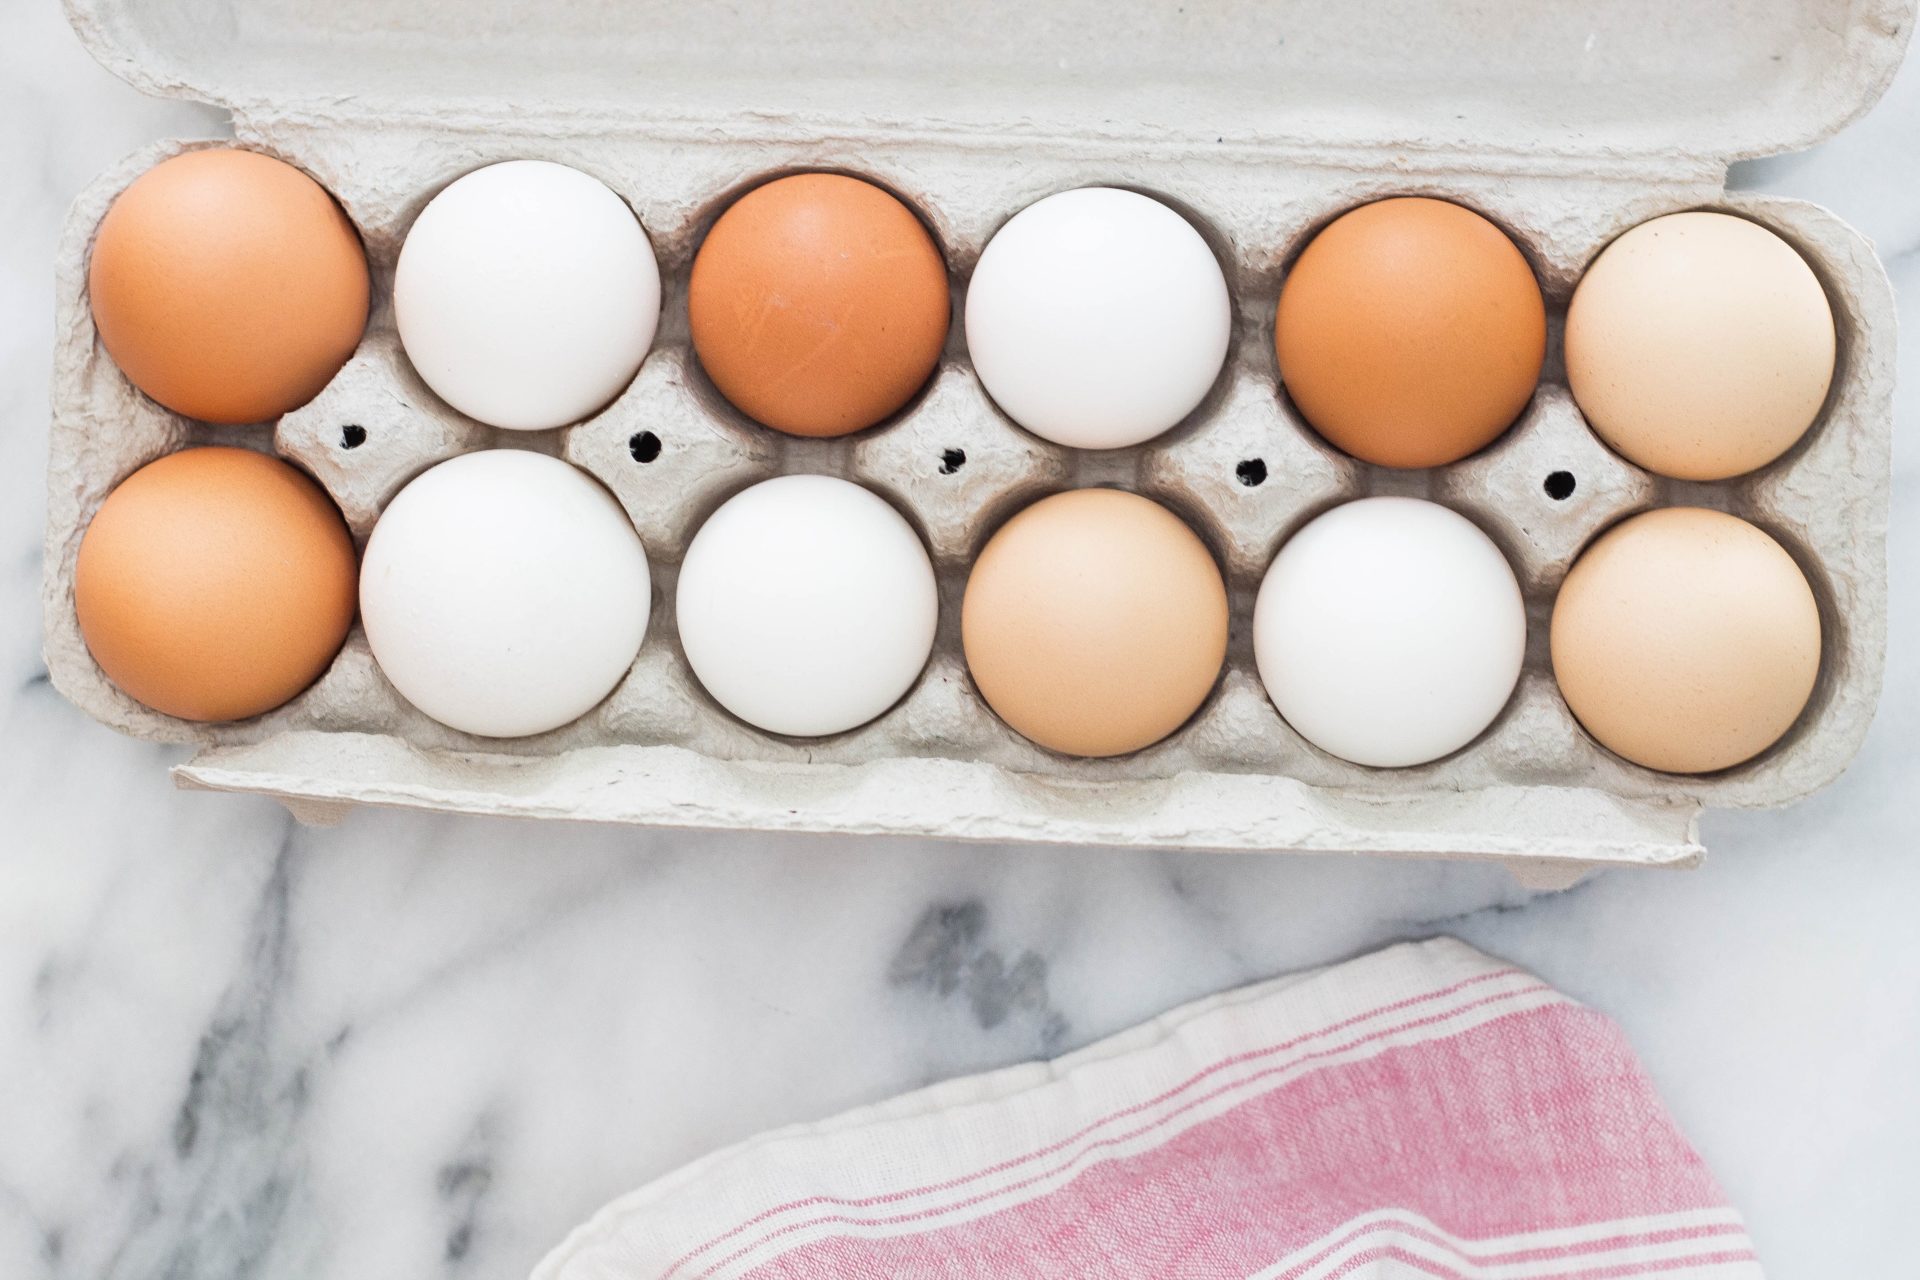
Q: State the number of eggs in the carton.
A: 12